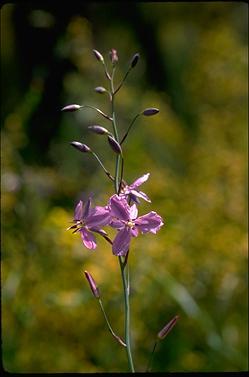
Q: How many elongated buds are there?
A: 11